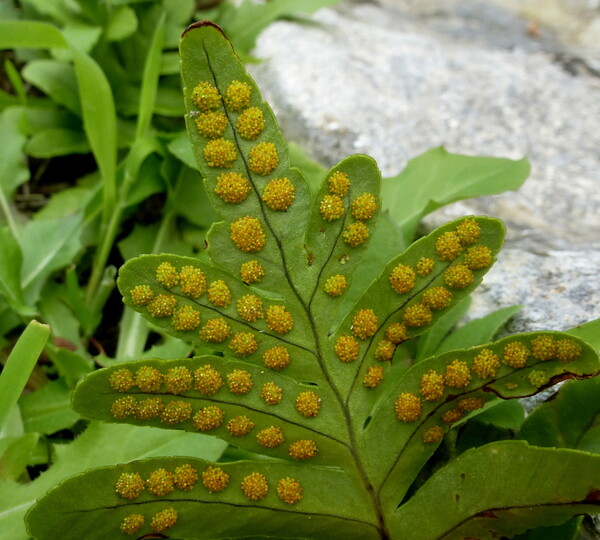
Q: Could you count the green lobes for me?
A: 8